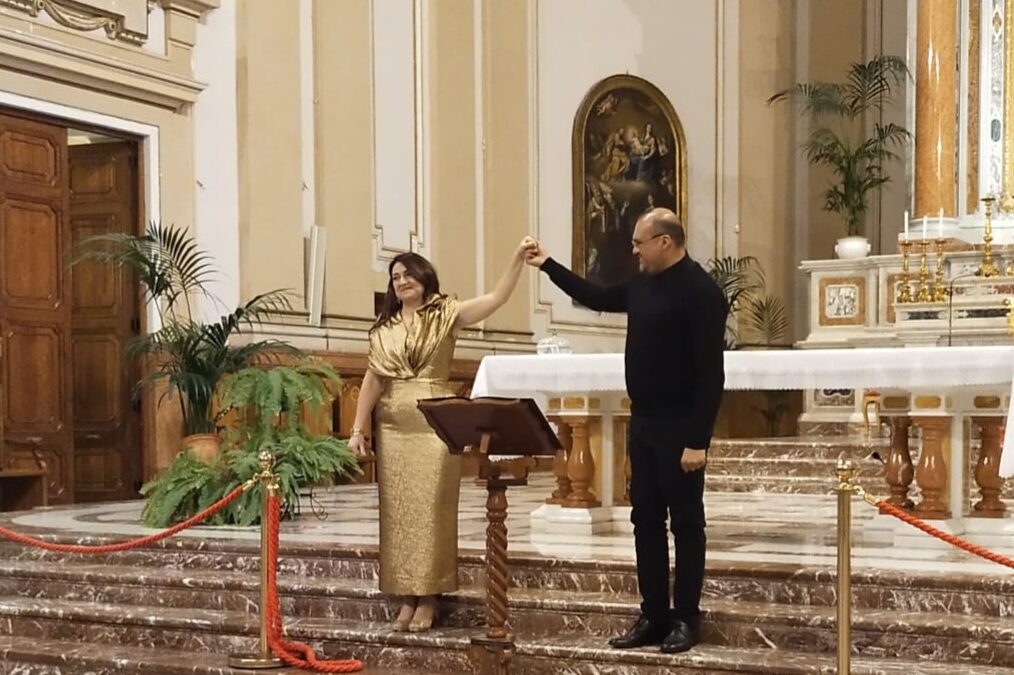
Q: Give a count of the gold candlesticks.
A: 4